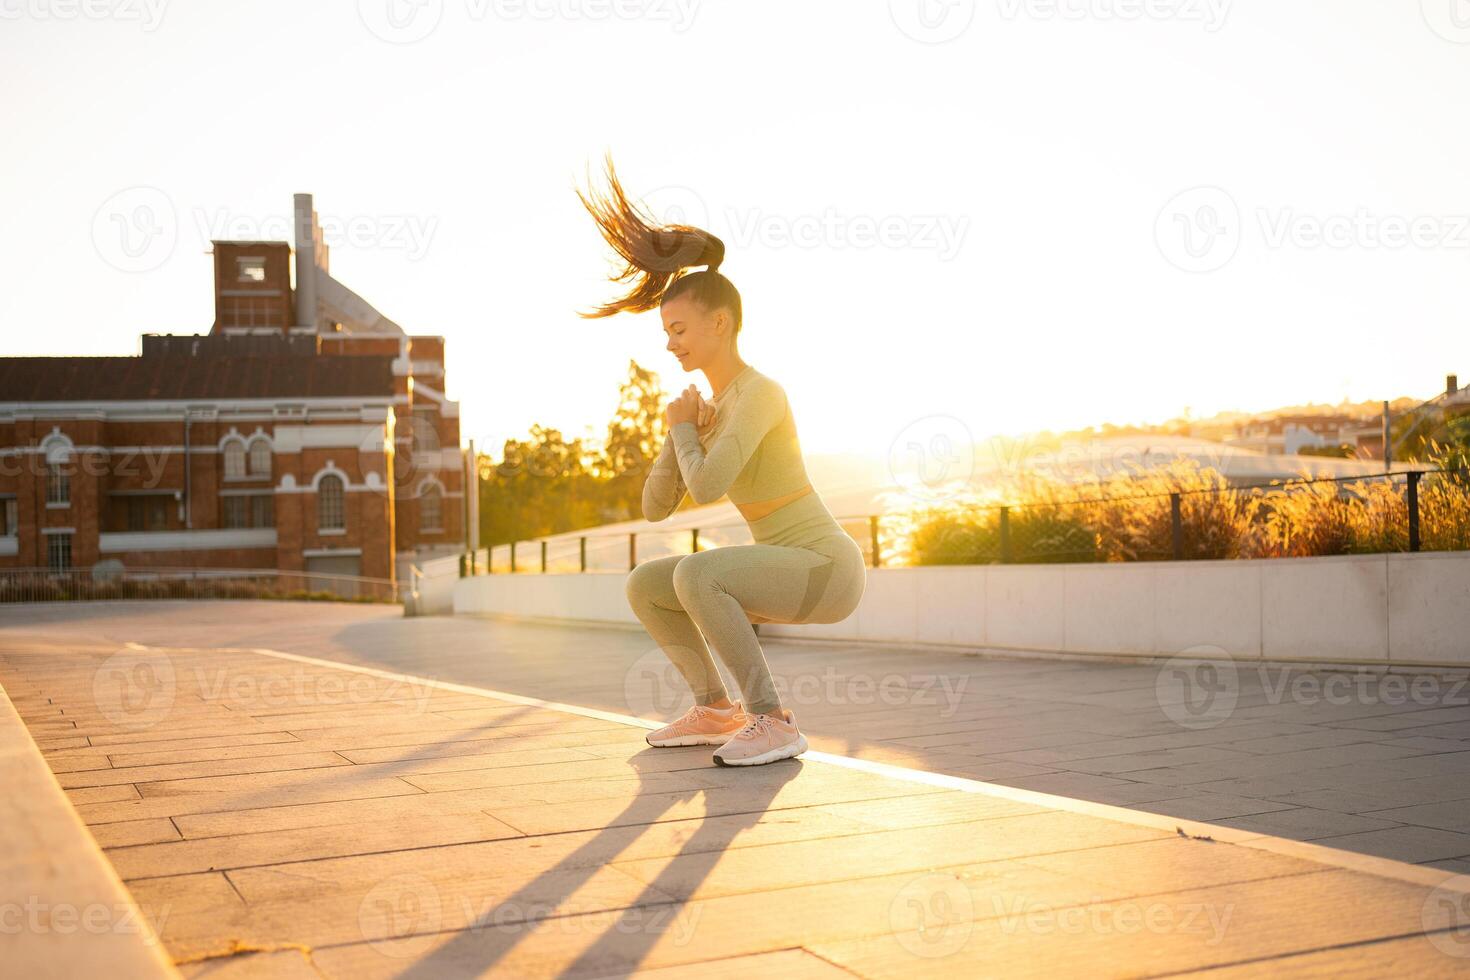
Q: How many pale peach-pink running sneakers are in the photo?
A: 2